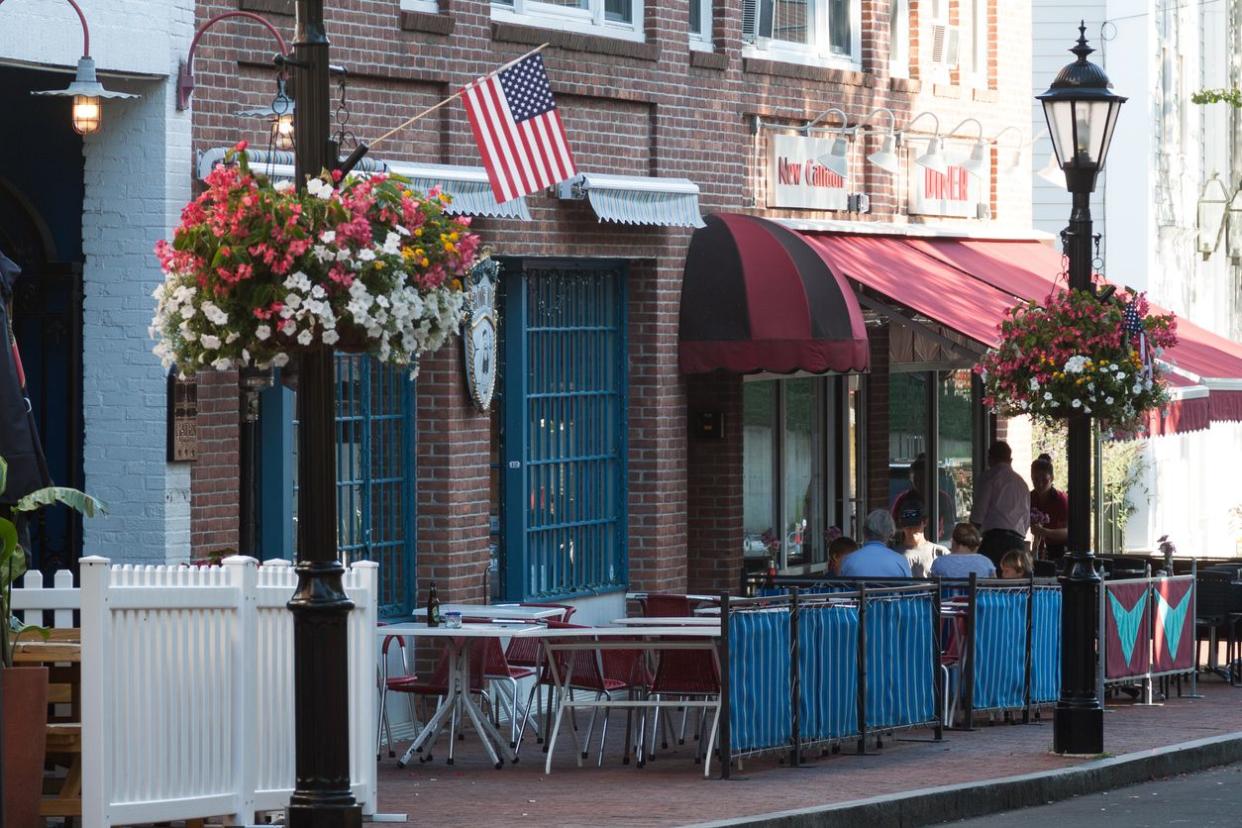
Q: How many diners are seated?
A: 5